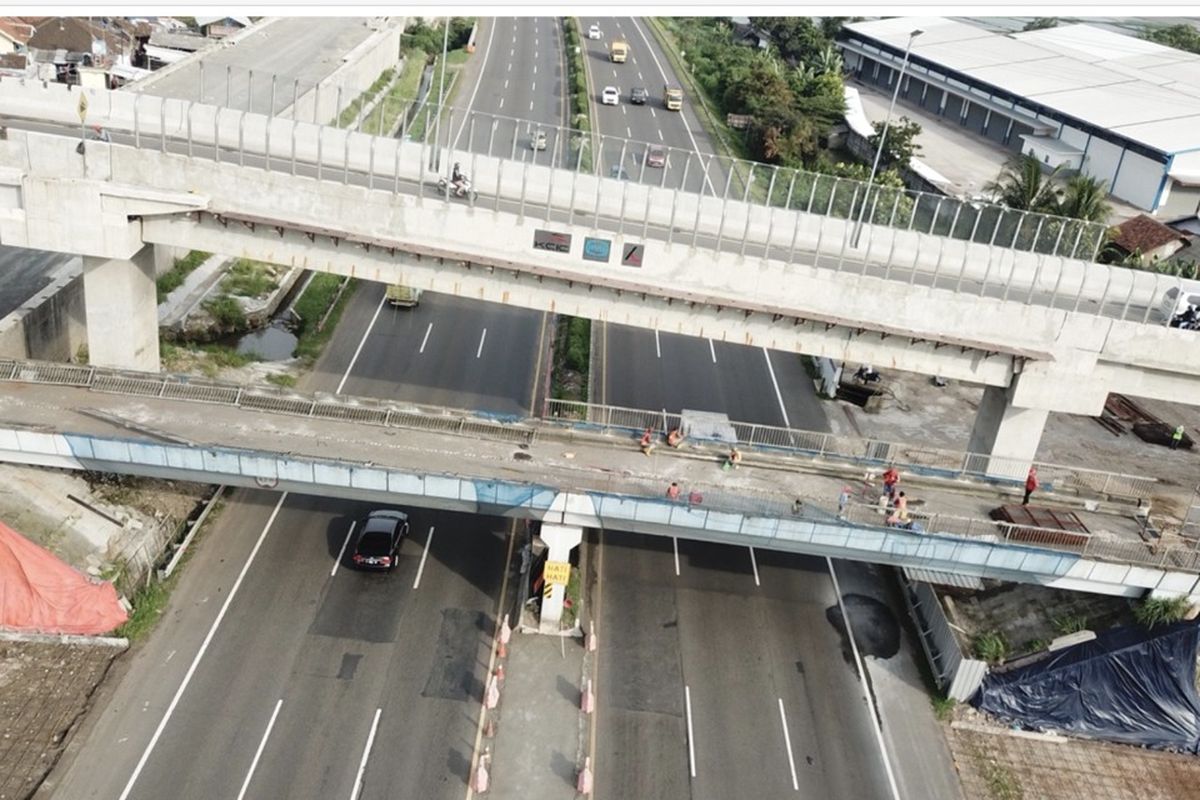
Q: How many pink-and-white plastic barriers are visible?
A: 6